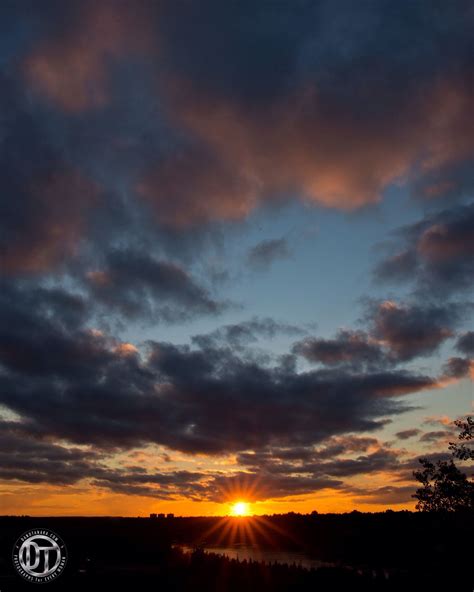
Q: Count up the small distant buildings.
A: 3